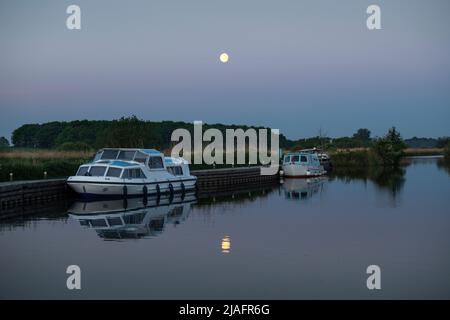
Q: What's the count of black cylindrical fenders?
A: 5